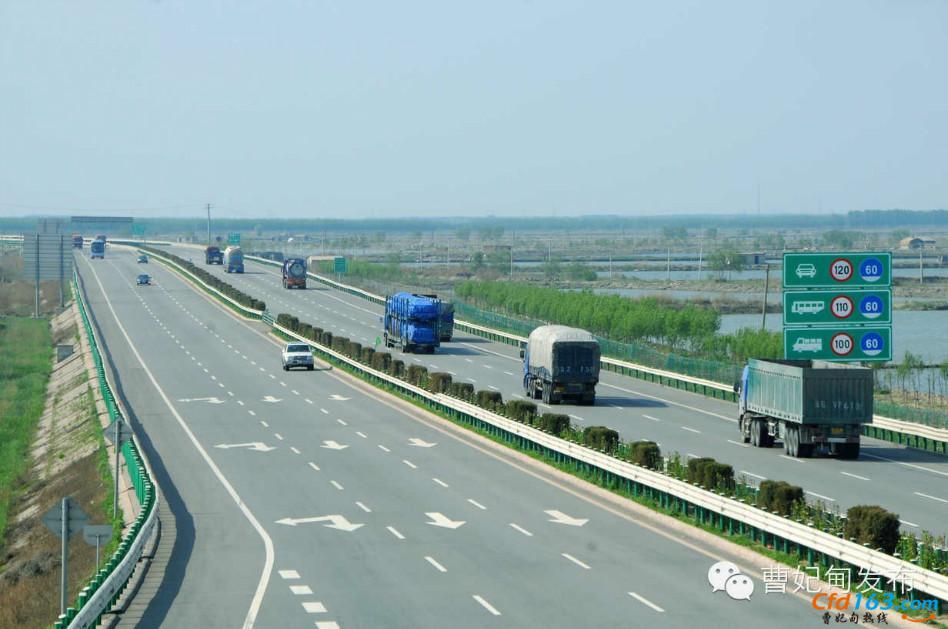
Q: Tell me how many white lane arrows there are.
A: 9